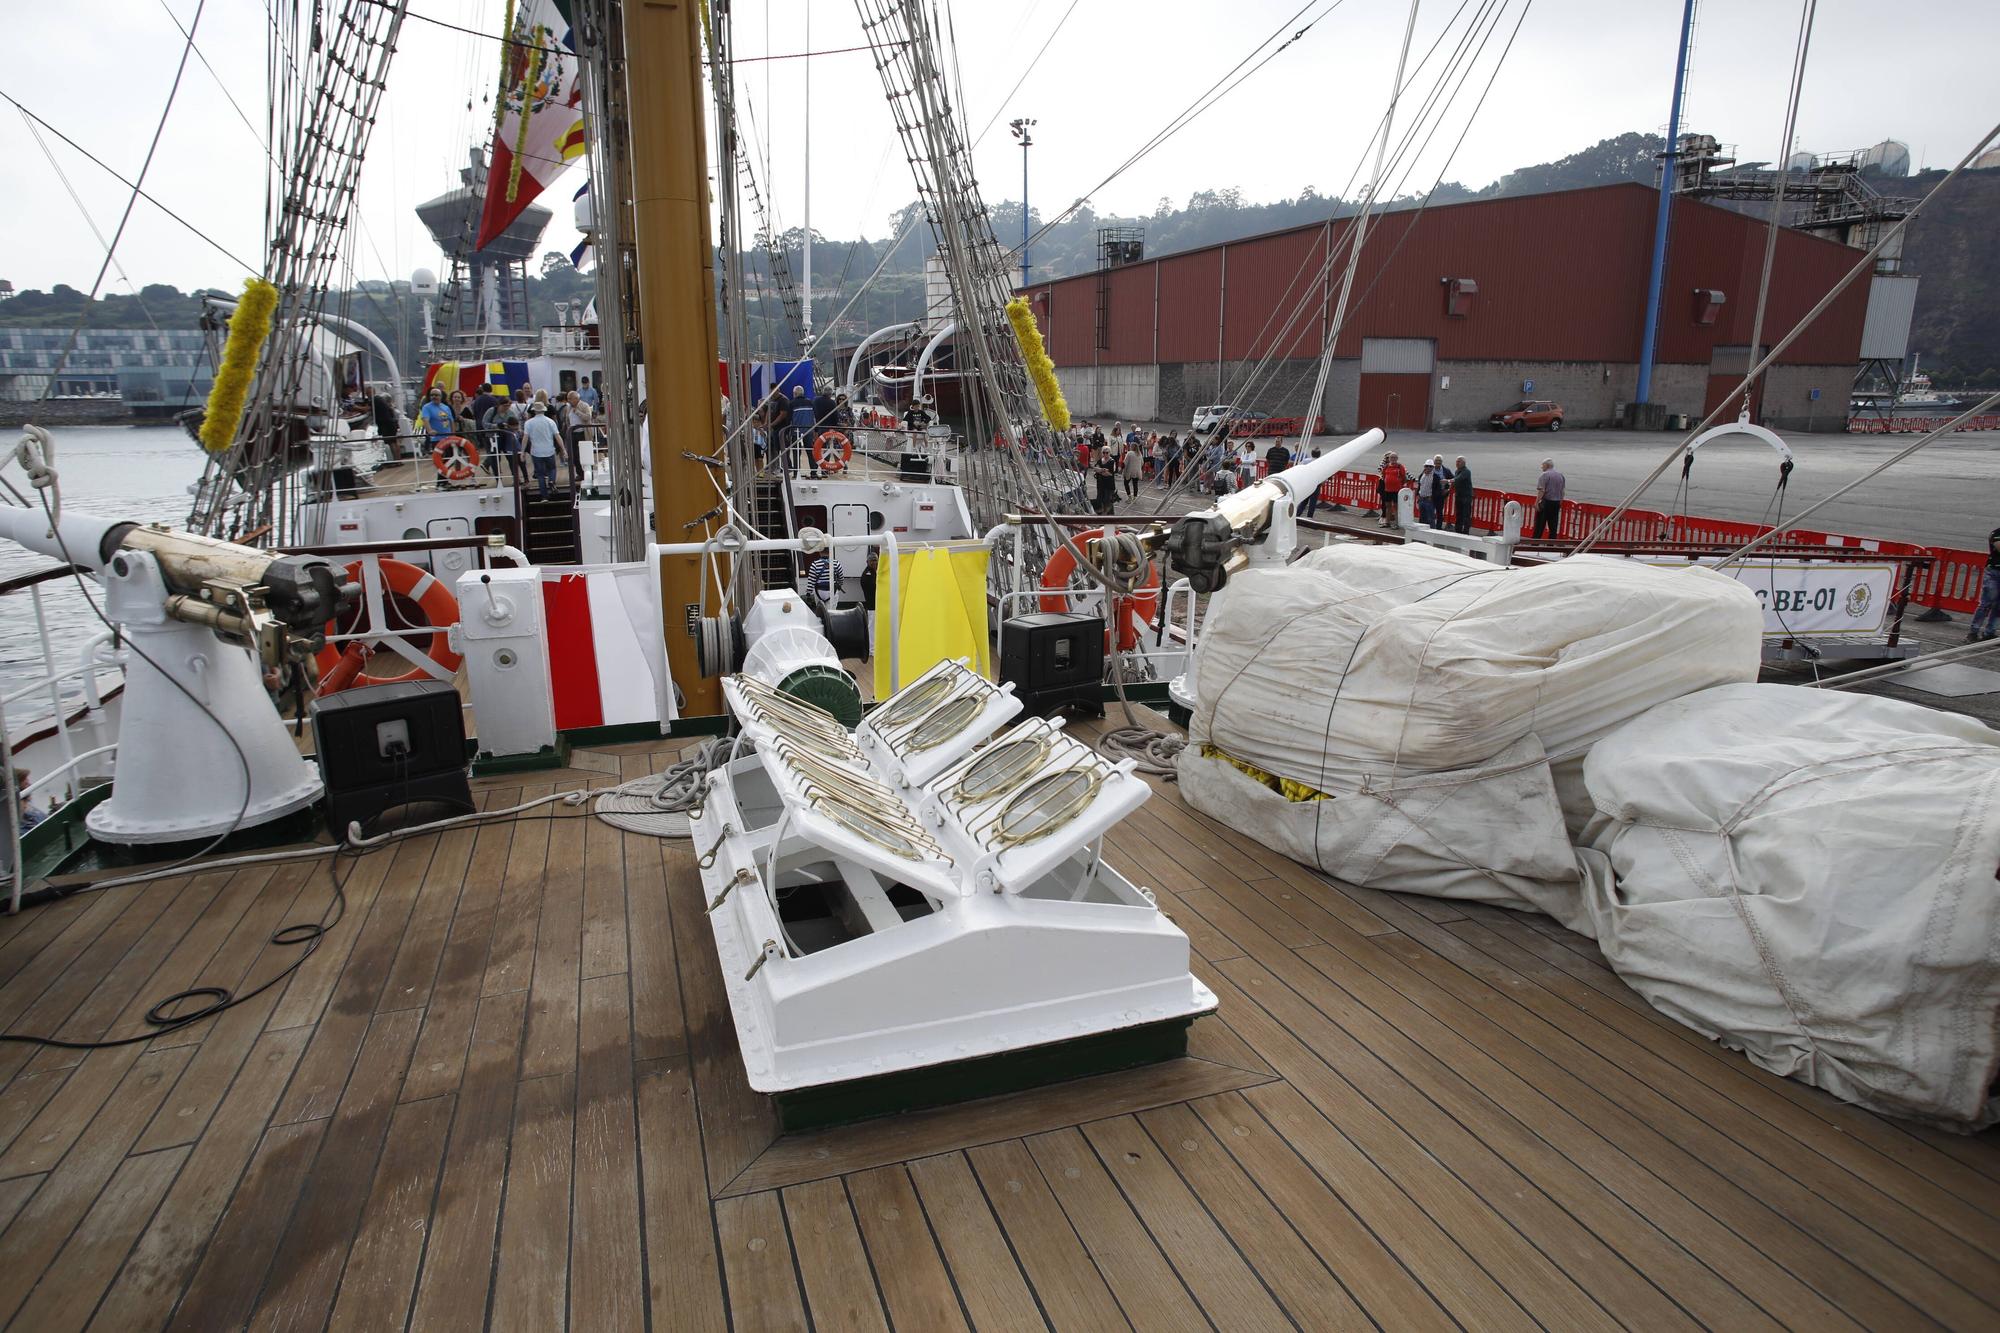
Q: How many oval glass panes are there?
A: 8